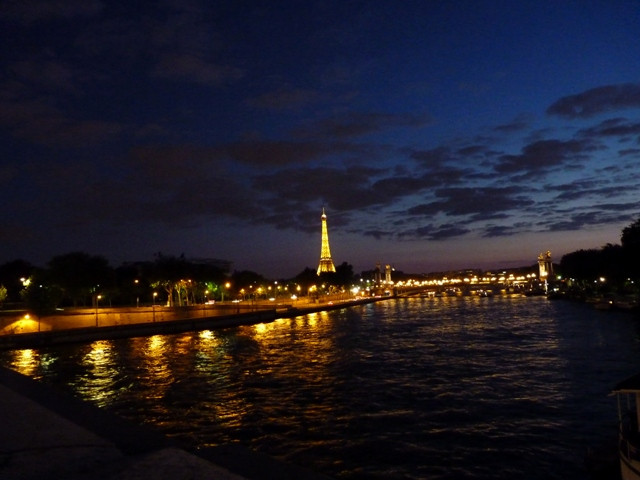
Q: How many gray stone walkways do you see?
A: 1